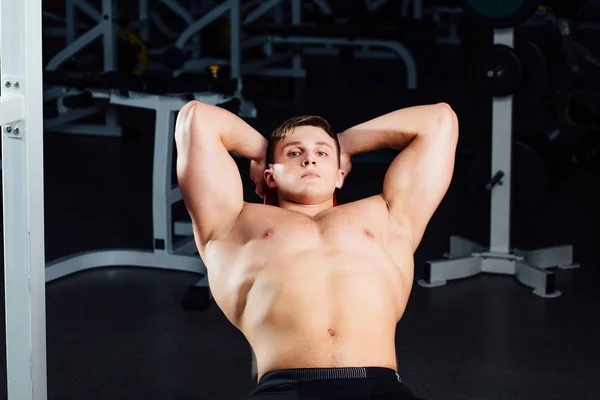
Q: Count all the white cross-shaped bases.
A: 1